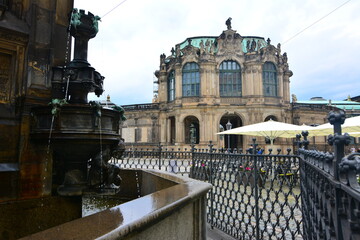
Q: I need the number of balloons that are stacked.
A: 0